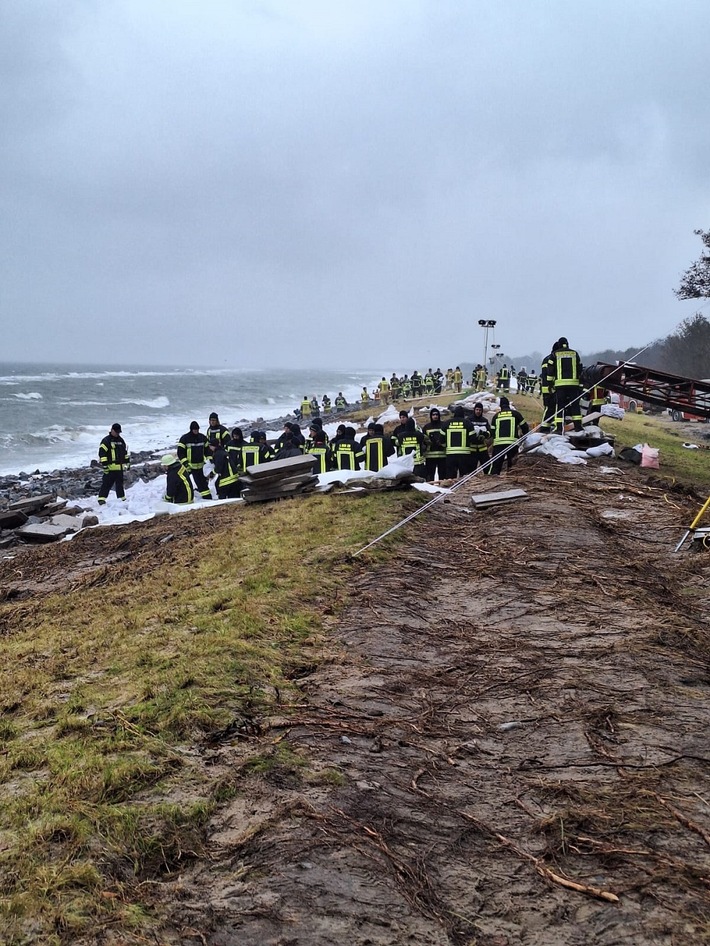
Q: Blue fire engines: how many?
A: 0